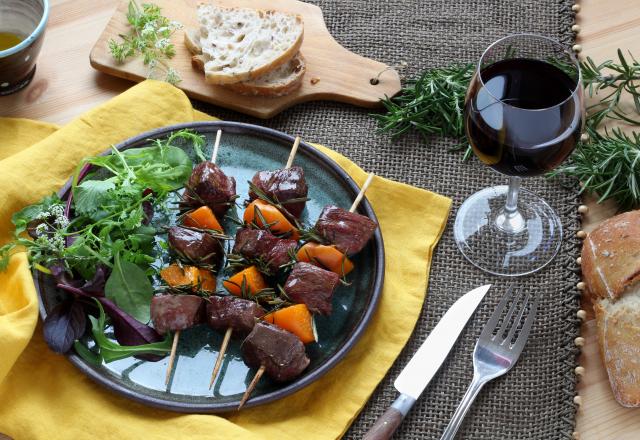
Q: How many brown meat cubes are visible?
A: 9